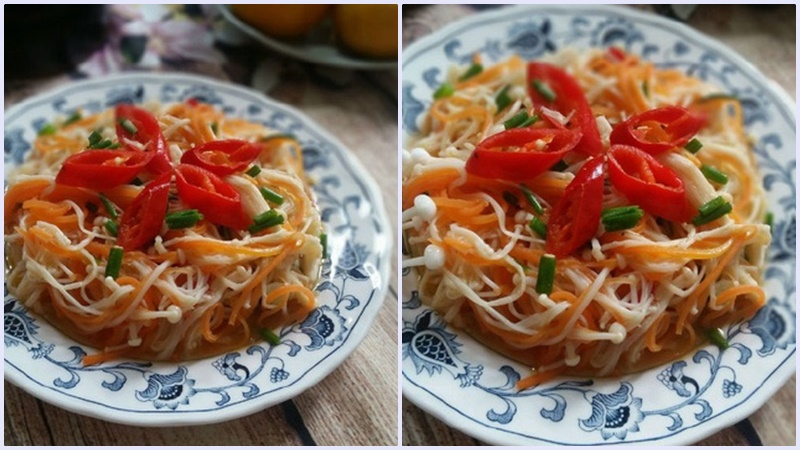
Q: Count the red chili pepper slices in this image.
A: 10